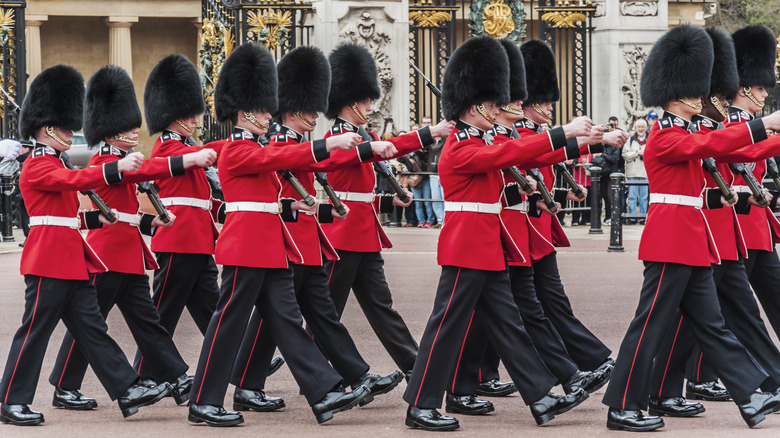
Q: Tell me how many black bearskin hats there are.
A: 12